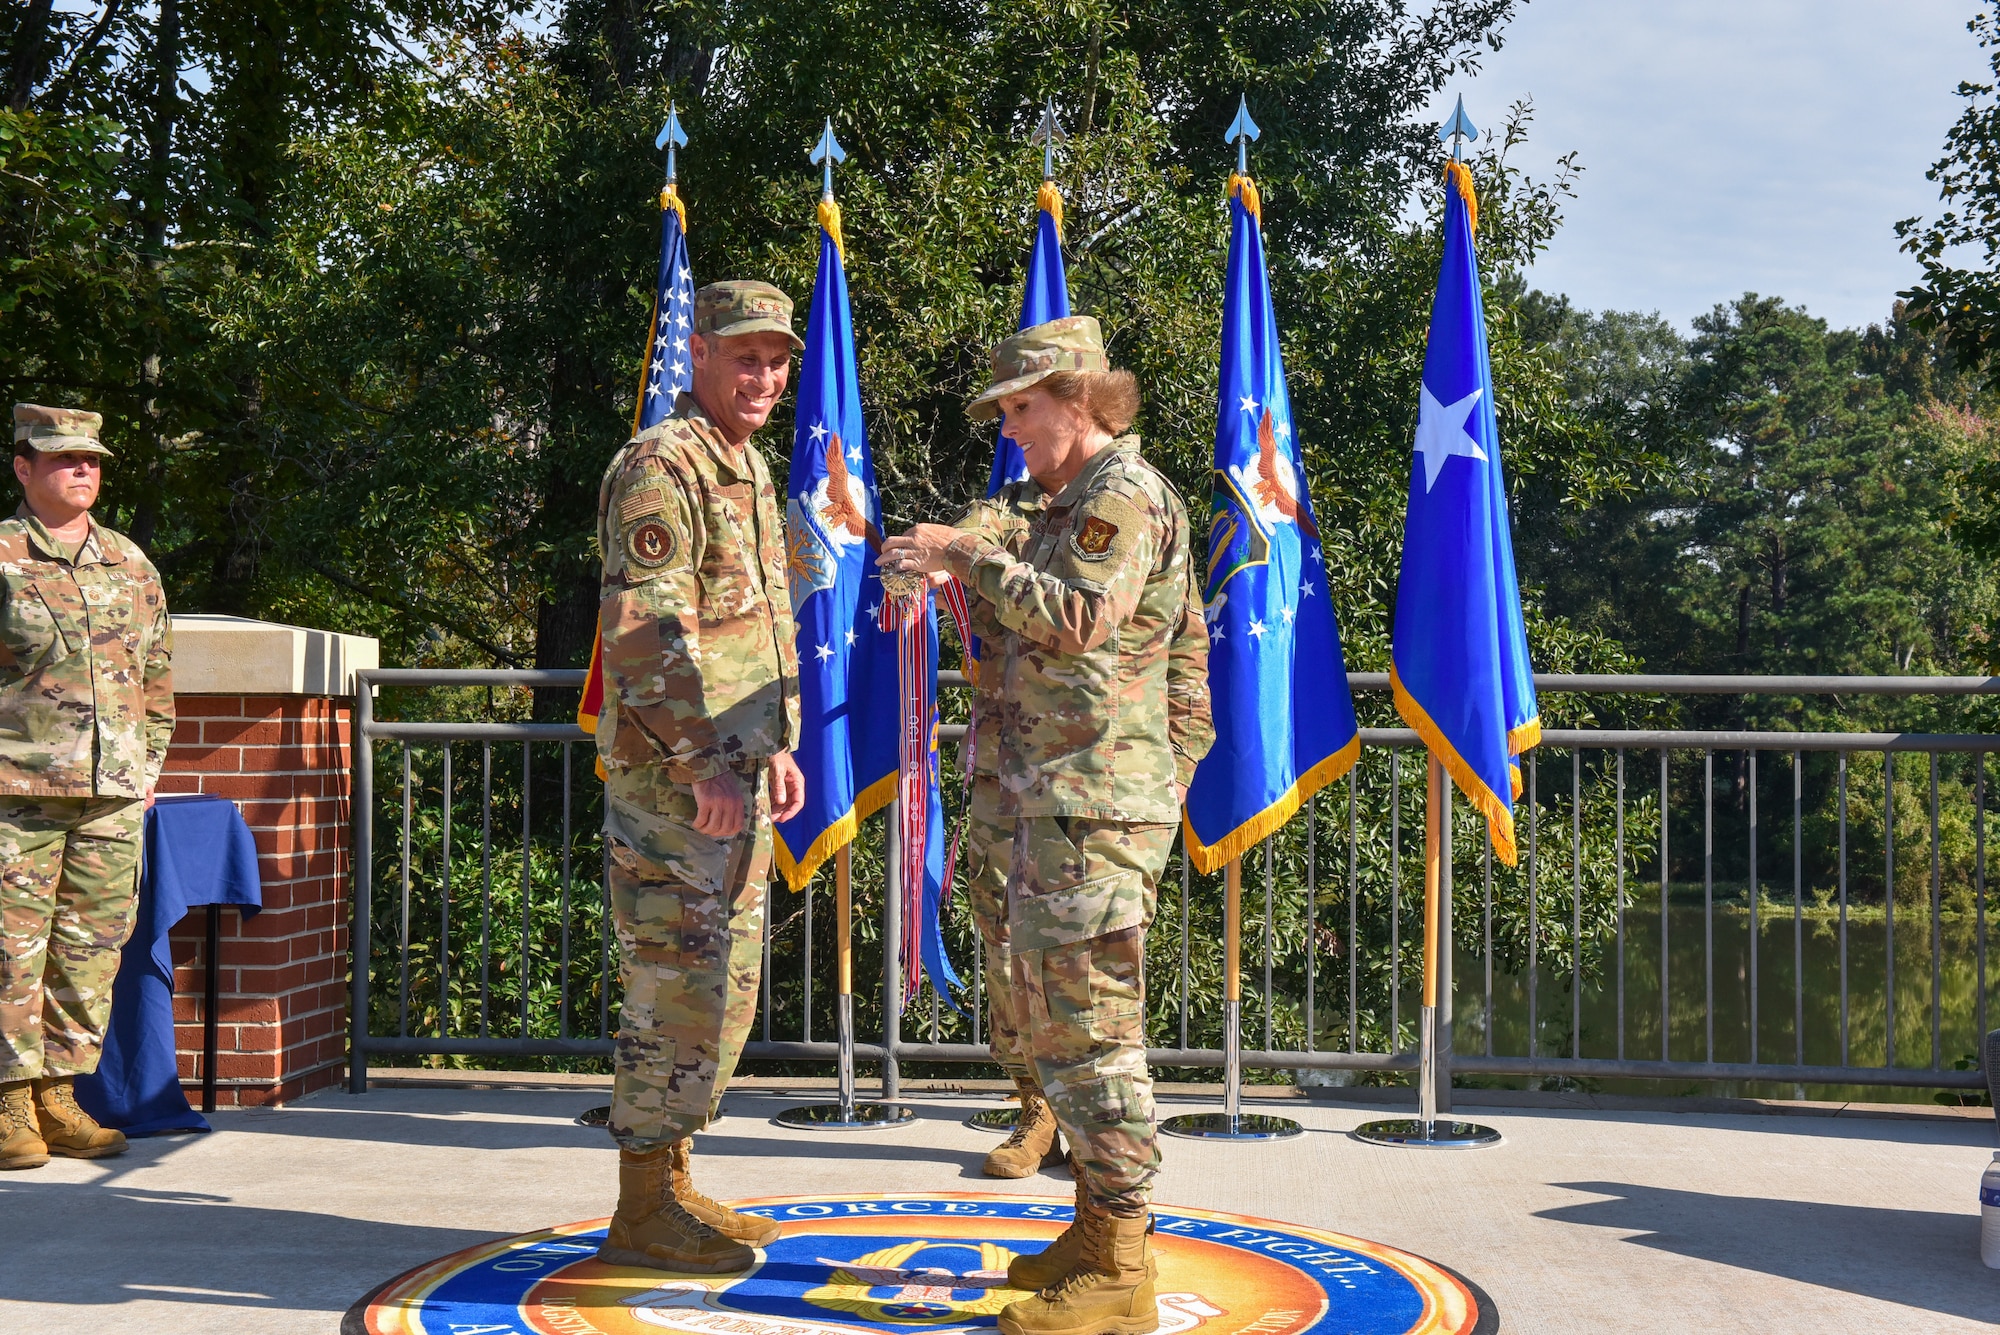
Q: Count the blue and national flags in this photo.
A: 5